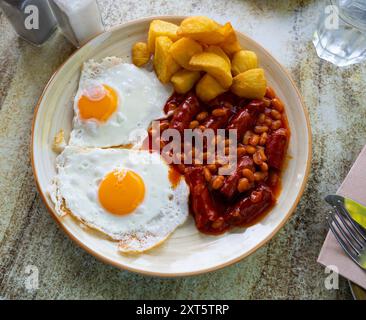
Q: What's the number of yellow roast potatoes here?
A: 12